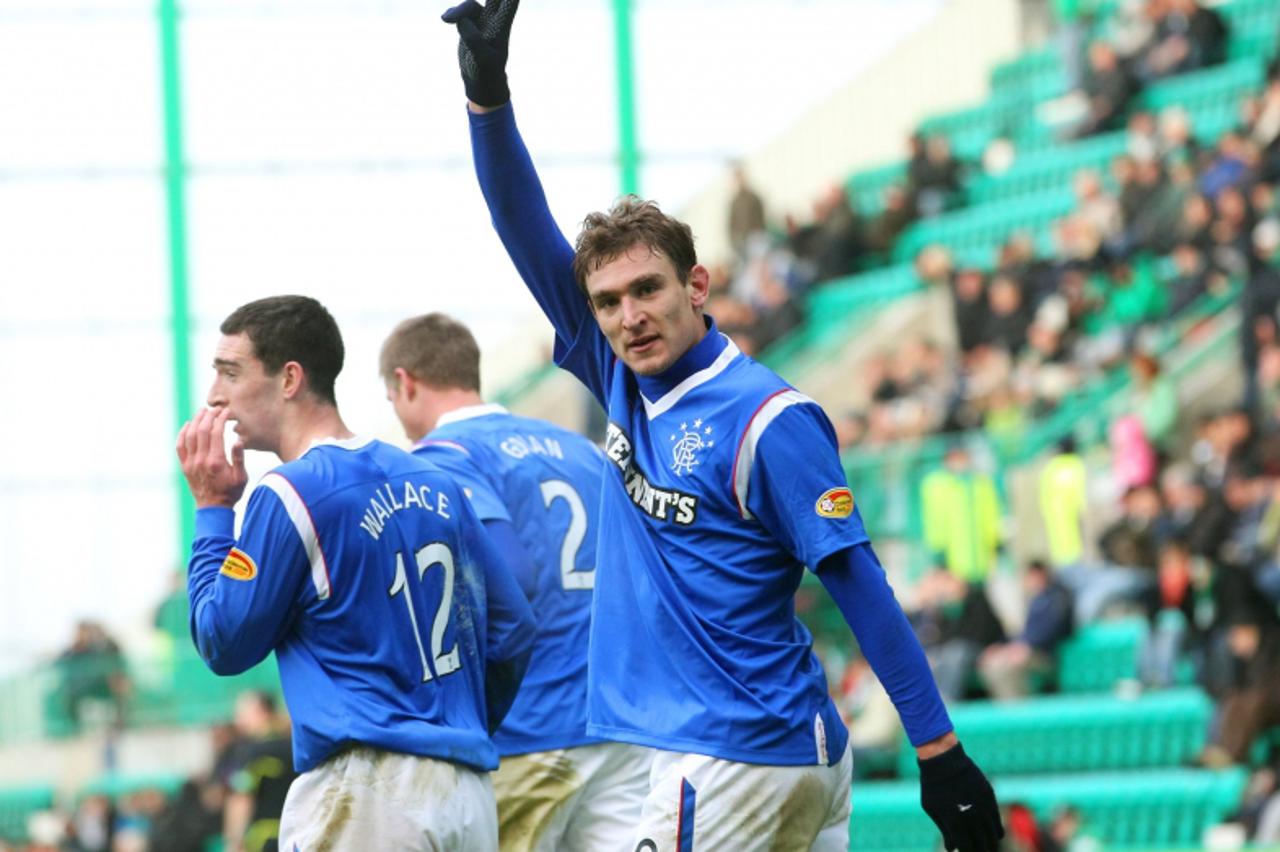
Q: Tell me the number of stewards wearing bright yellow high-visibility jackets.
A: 2